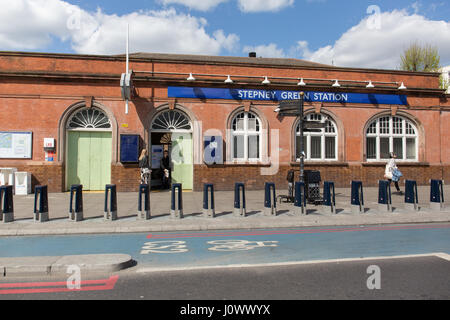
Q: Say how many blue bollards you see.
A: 15